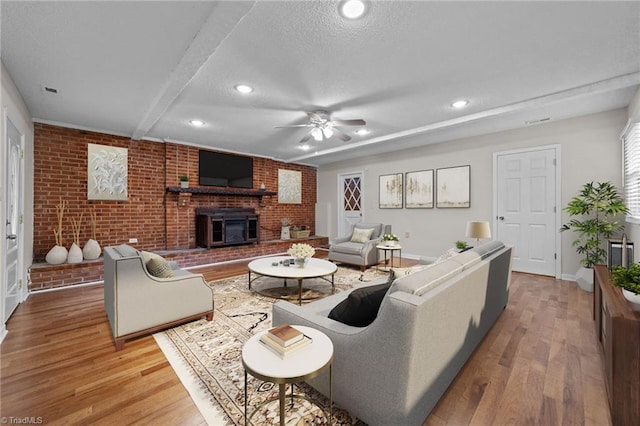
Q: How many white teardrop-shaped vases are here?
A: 3